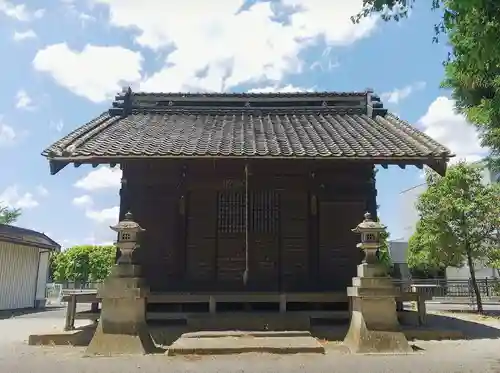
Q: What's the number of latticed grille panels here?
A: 2